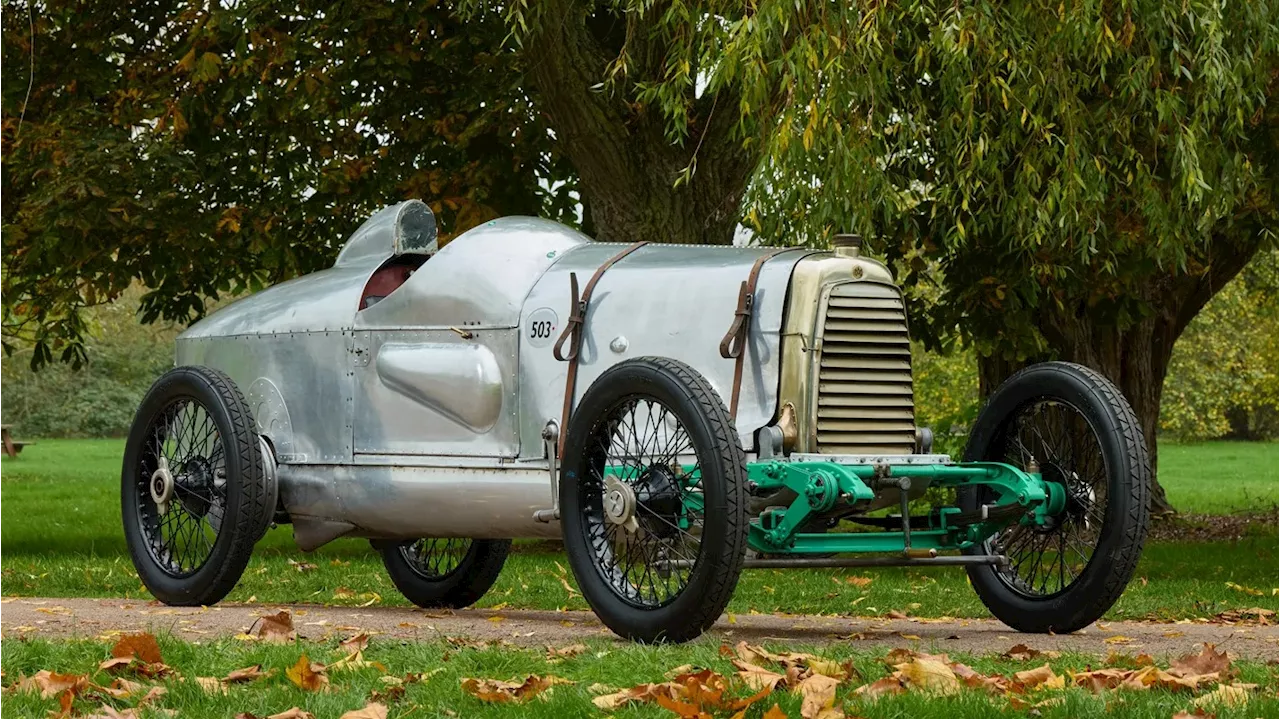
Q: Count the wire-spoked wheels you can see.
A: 4